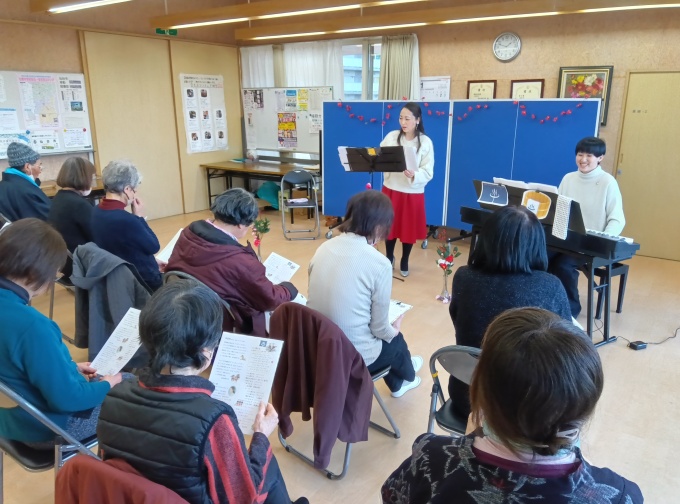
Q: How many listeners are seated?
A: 9